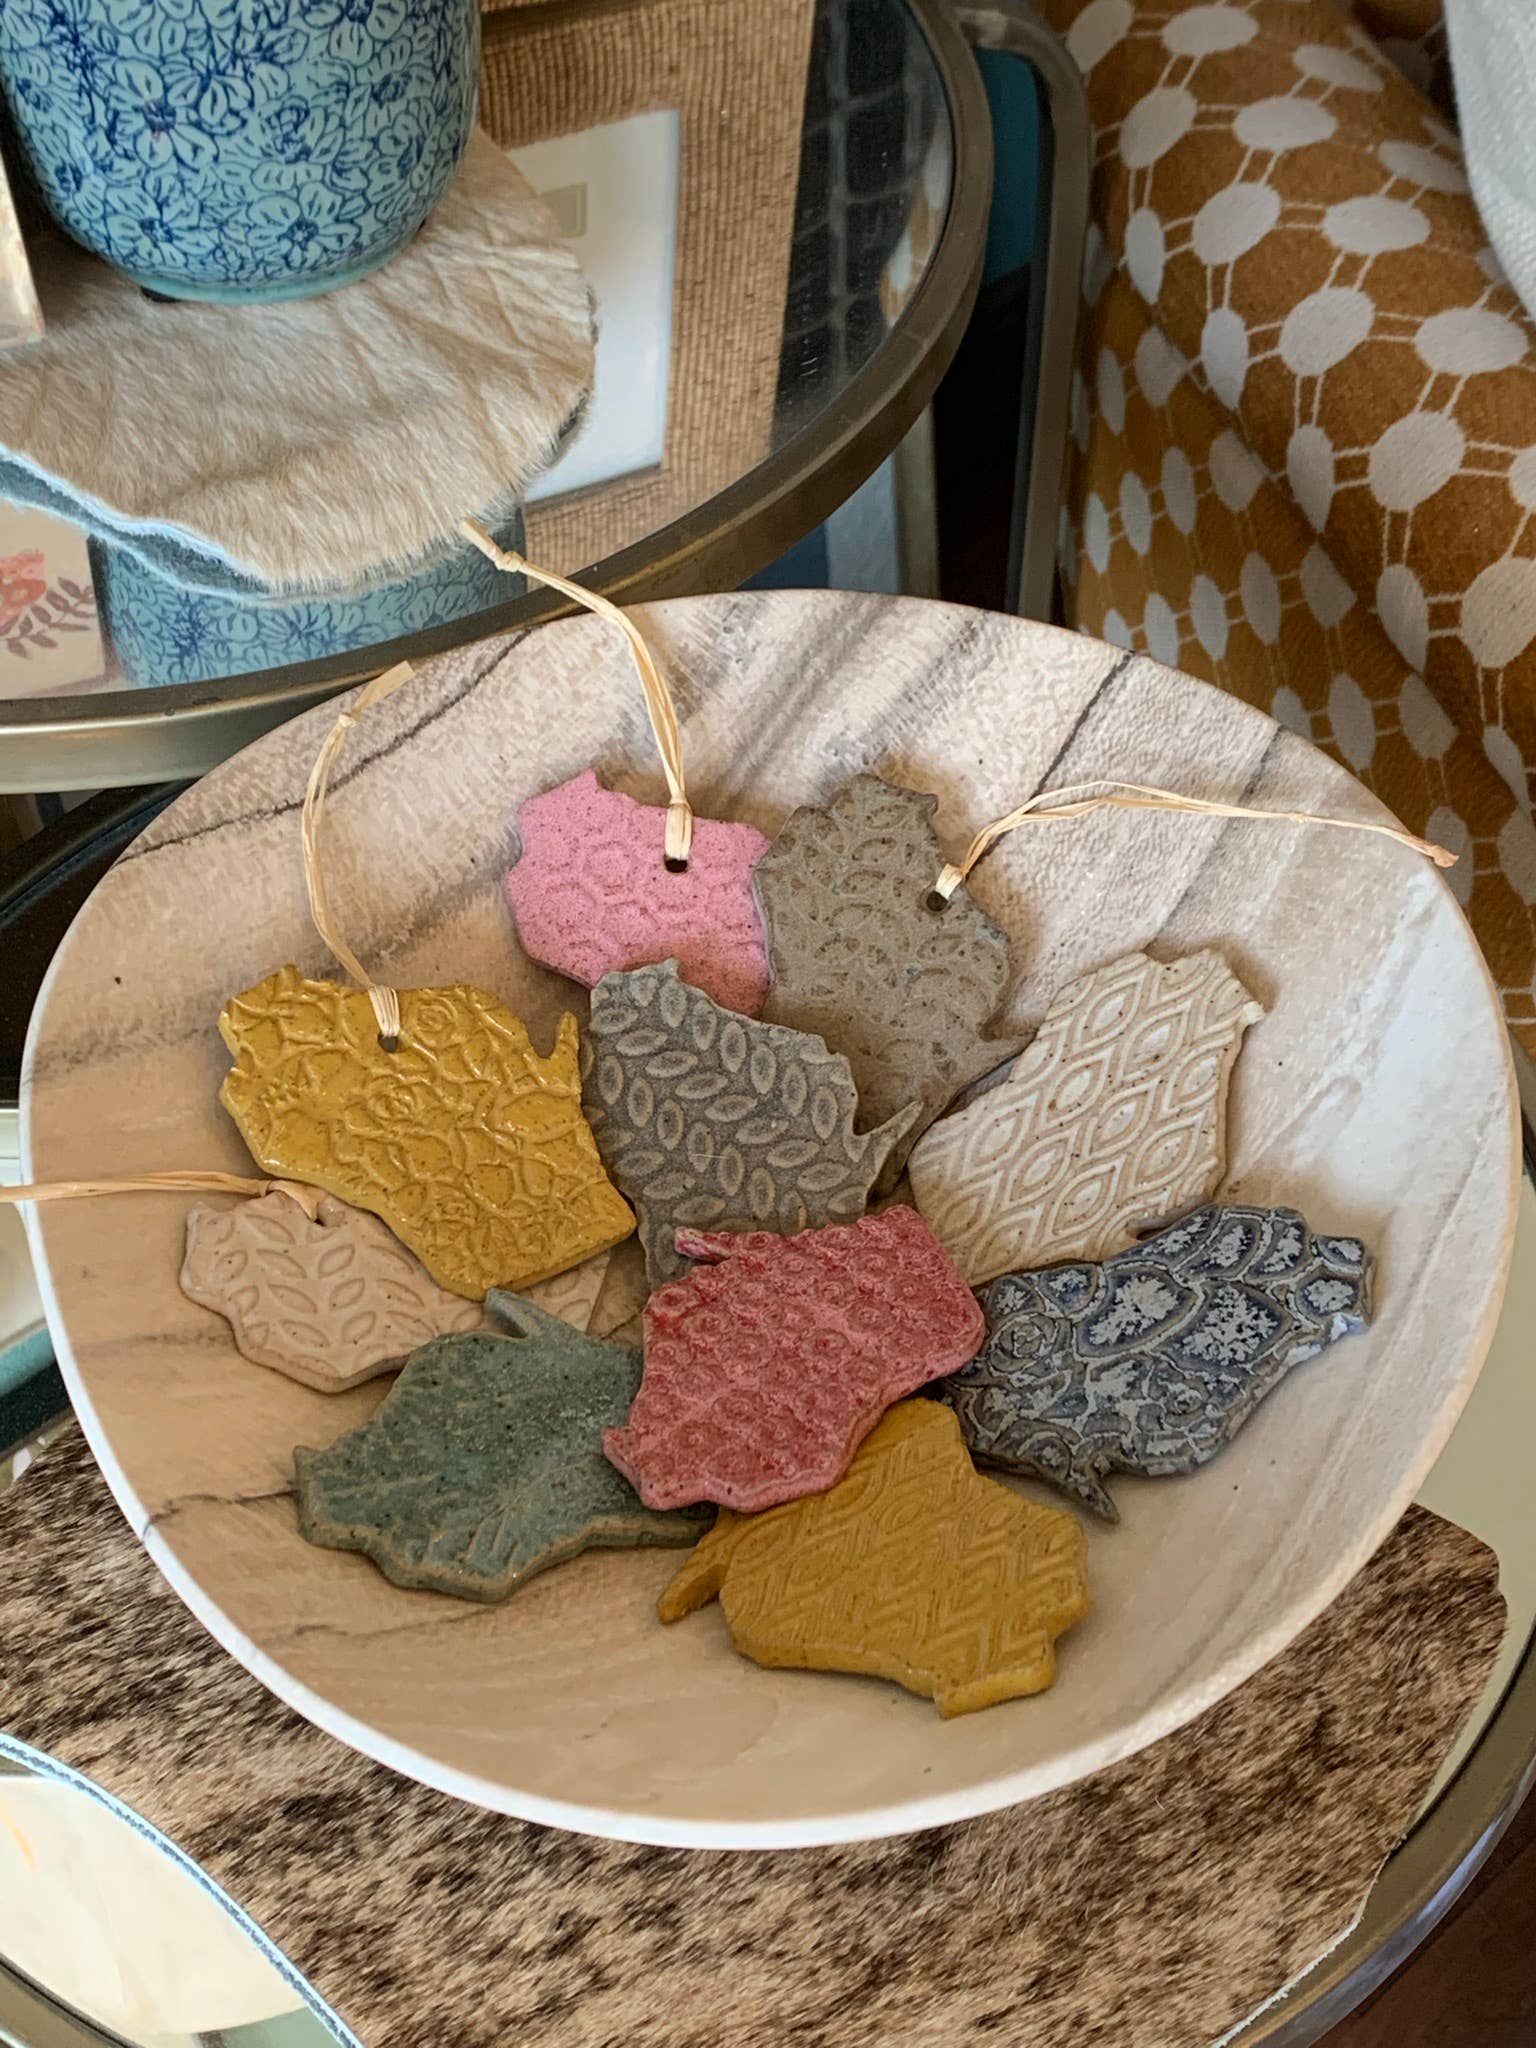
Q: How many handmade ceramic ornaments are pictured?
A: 10